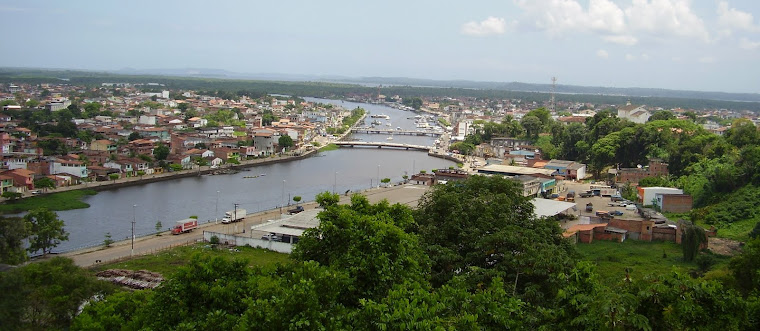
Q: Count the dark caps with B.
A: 0